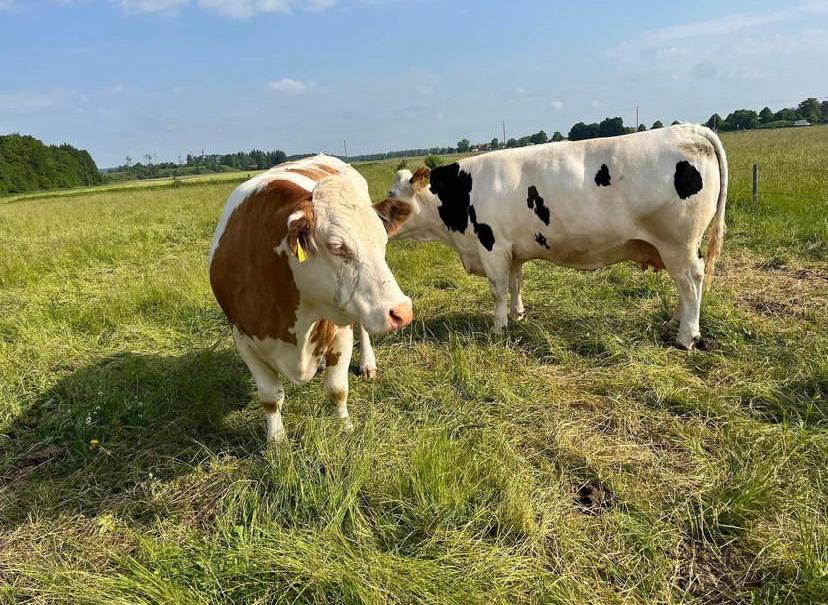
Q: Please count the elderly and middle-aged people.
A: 0